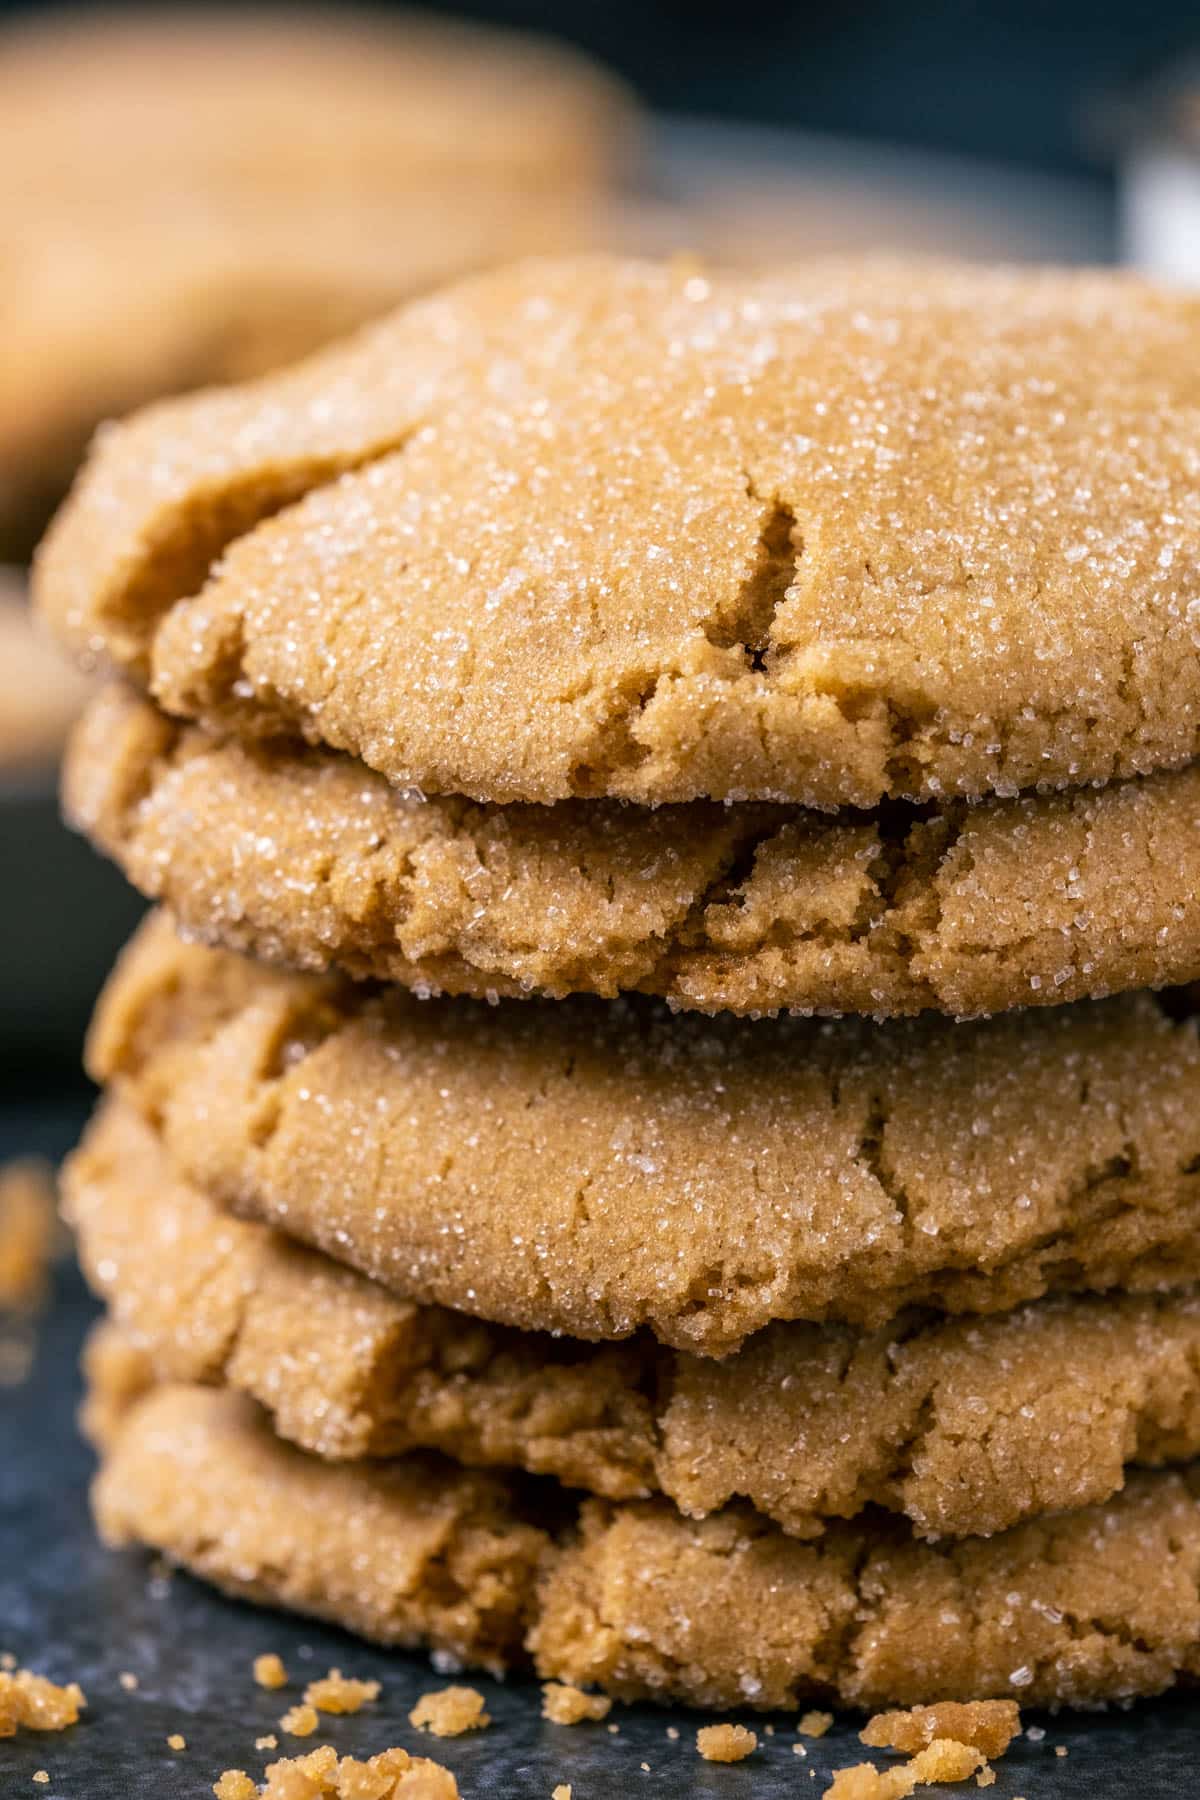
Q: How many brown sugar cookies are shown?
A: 5